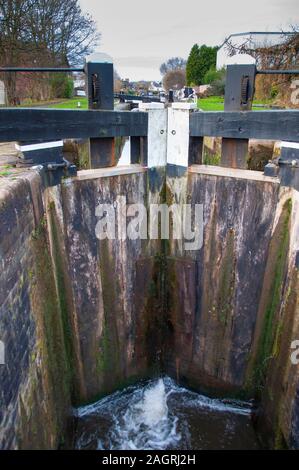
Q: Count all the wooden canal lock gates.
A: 2